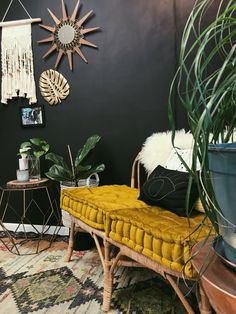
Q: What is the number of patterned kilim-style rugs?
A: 1